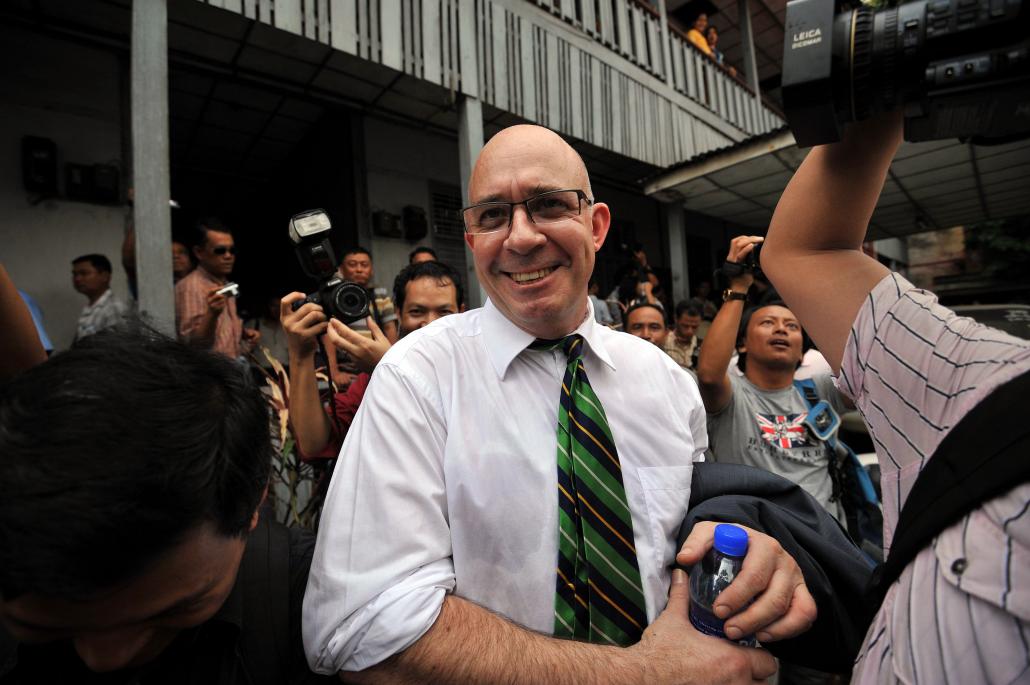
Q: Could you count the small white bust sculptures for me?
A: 0